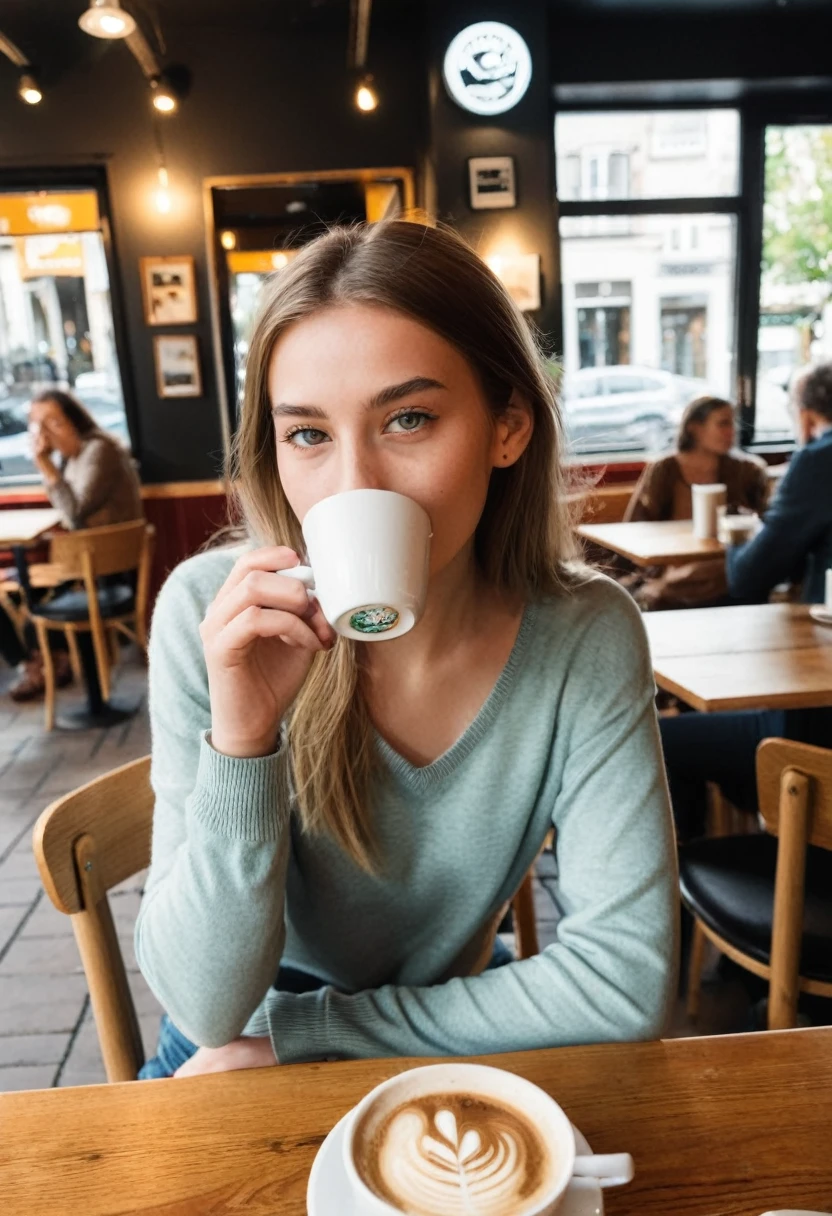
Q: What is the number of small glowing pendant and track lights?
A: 5